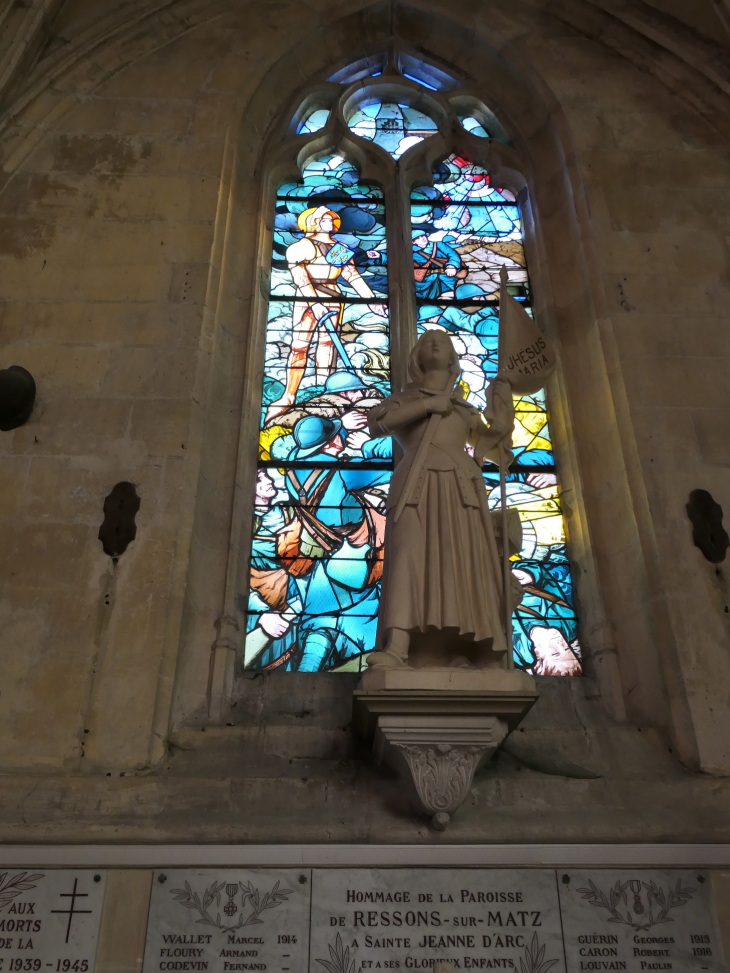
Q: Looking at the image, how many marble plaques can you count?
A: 4